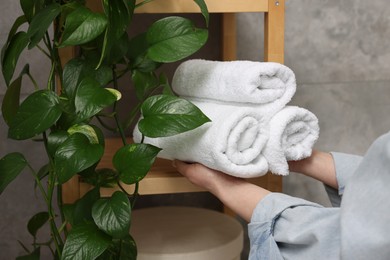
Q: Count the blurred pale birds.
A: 0